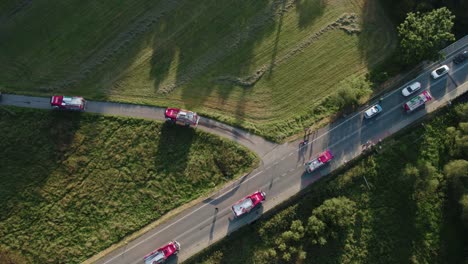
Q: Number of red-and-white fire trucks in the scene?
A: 6